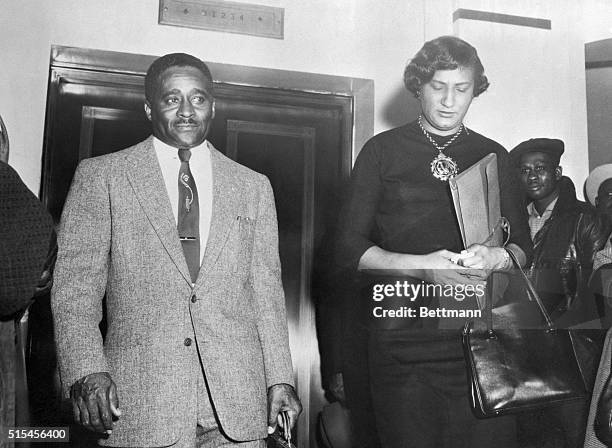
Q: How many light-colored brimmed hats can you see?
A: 1